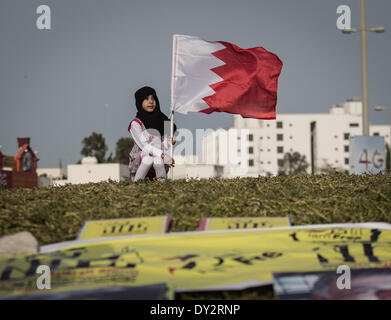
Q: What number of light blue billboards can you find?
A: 1